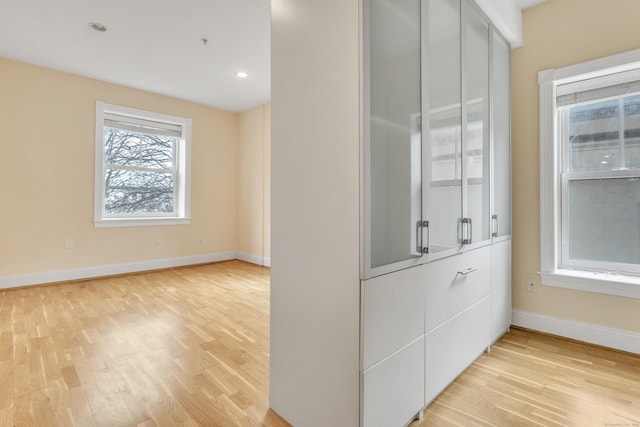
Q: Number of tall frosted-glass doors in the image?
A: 4